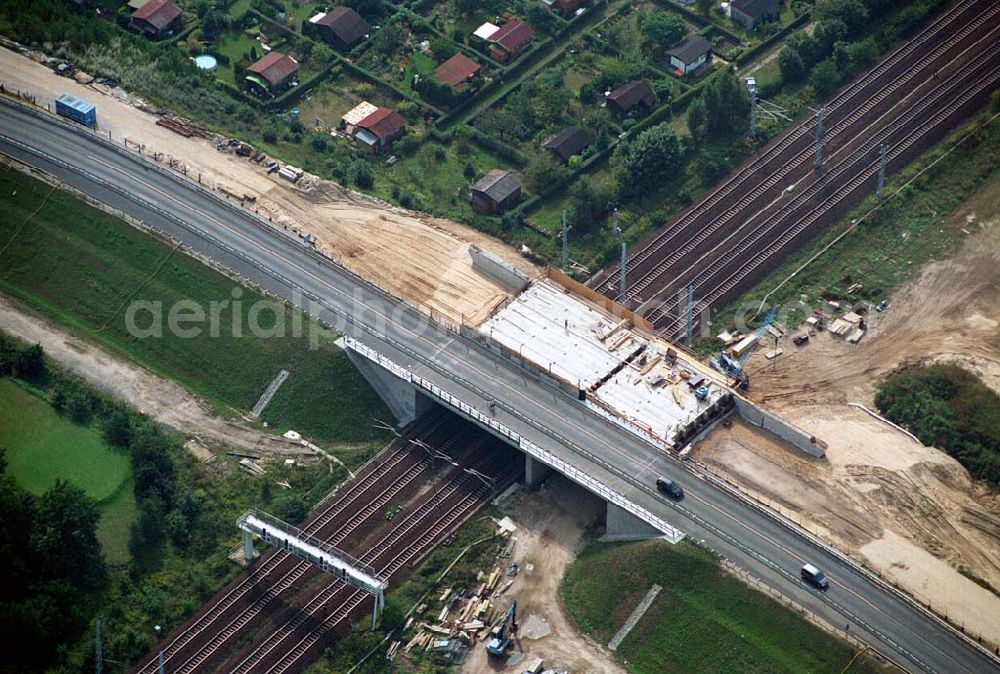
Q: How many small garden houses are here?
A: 12